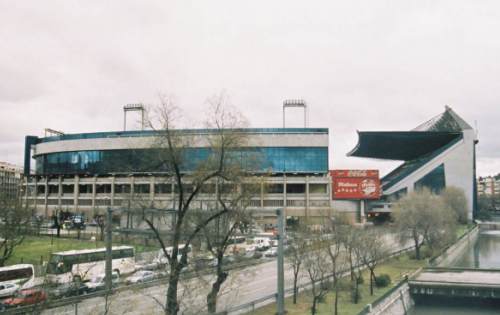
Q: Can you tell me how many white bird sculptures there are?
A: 0